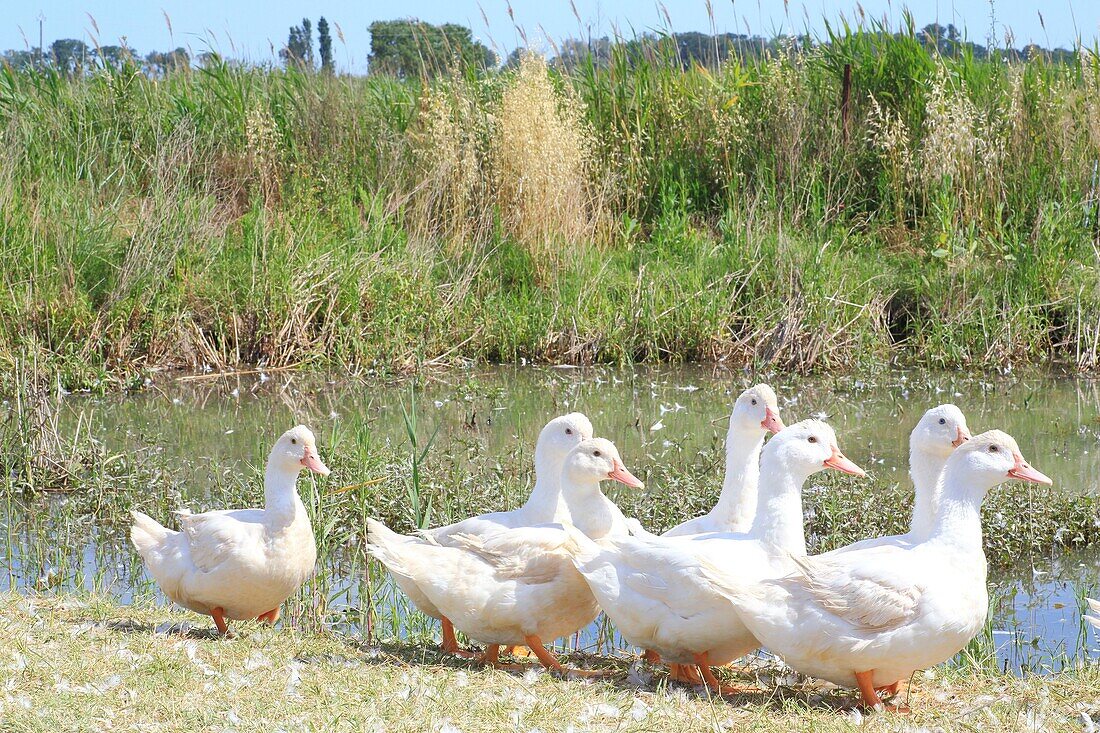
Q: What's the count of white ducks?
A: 7